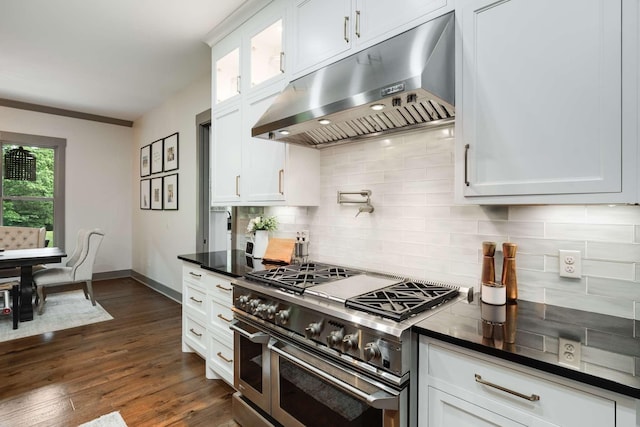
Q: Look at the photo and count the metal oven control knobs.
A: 9